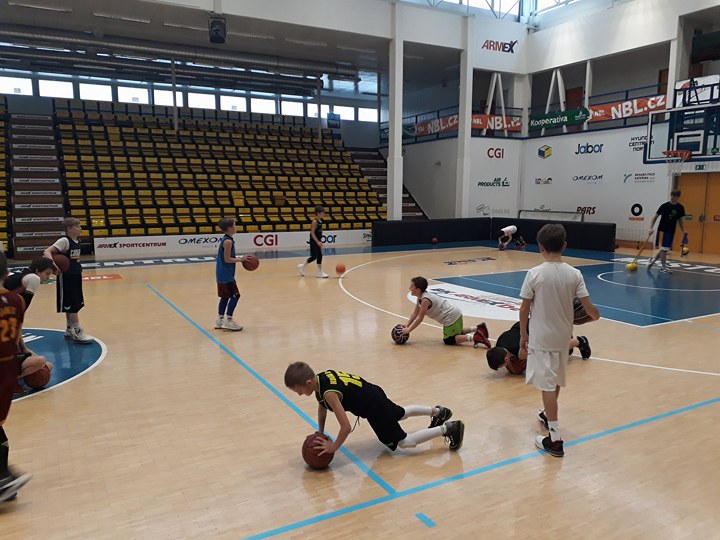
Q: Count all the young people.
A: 11